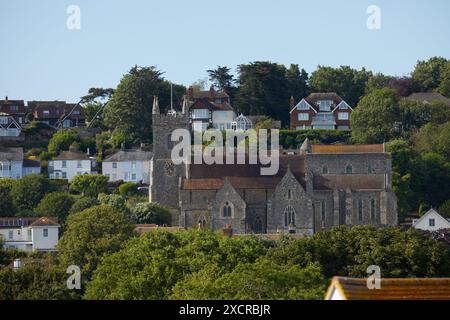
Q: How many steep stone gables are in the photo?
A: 2